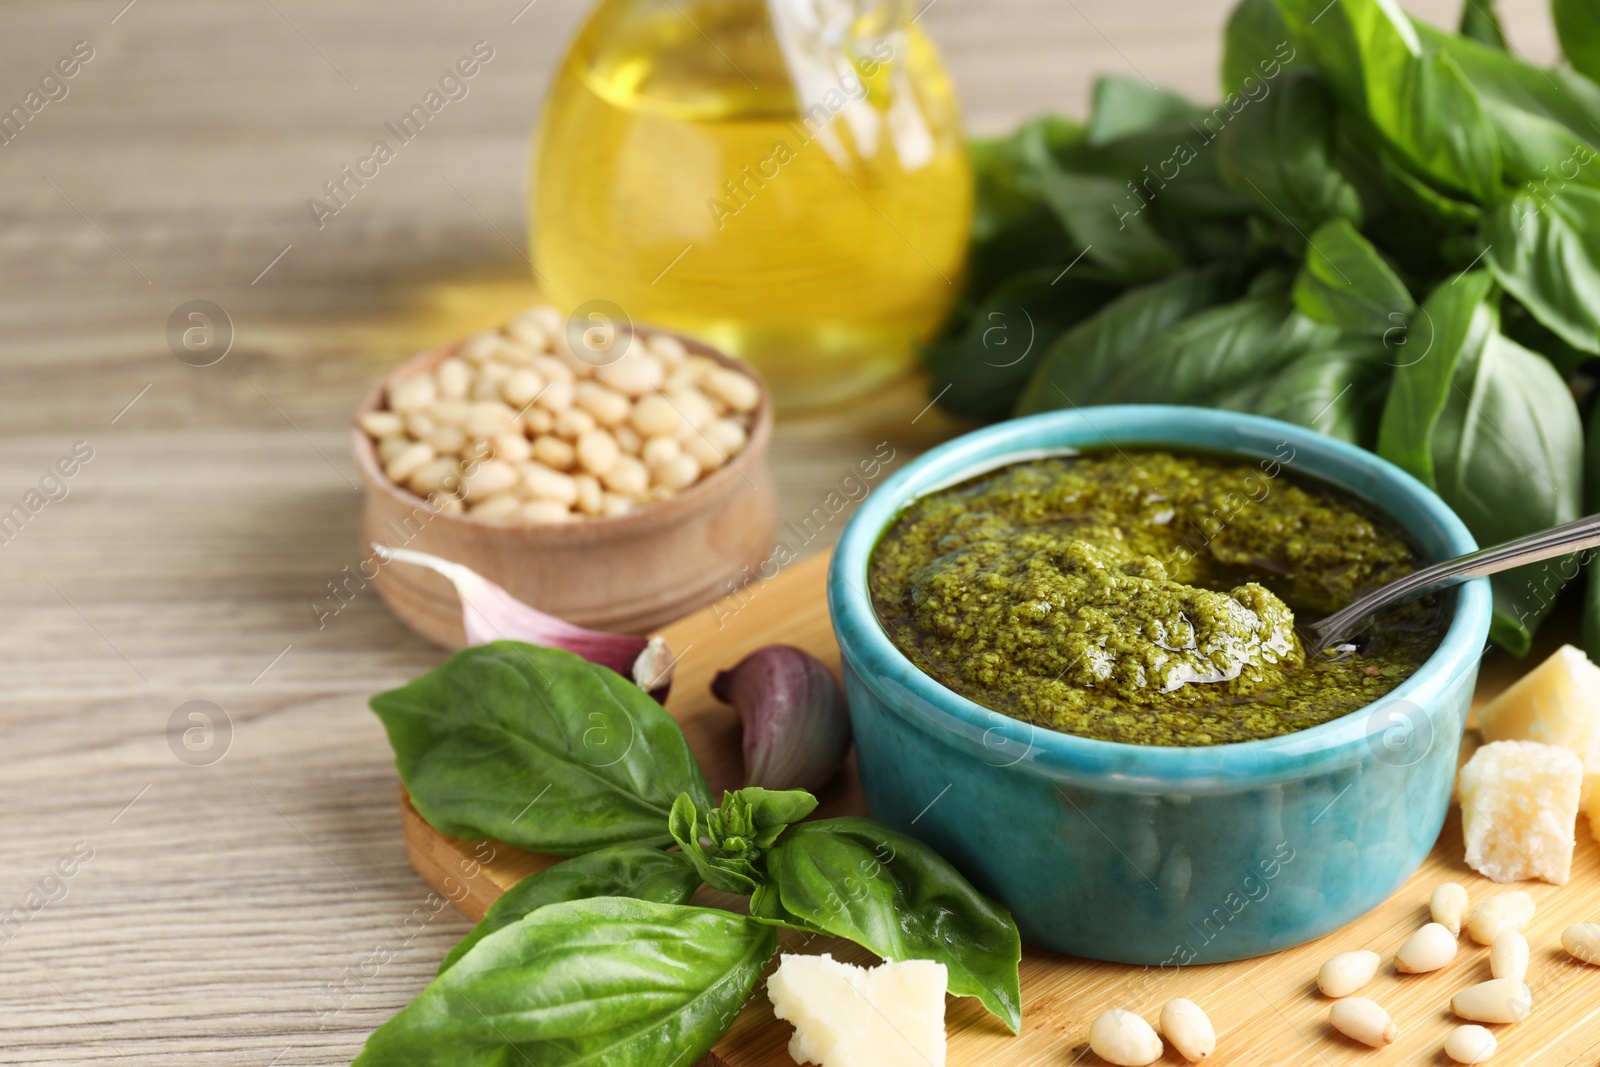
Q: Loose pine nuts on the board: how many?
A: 11